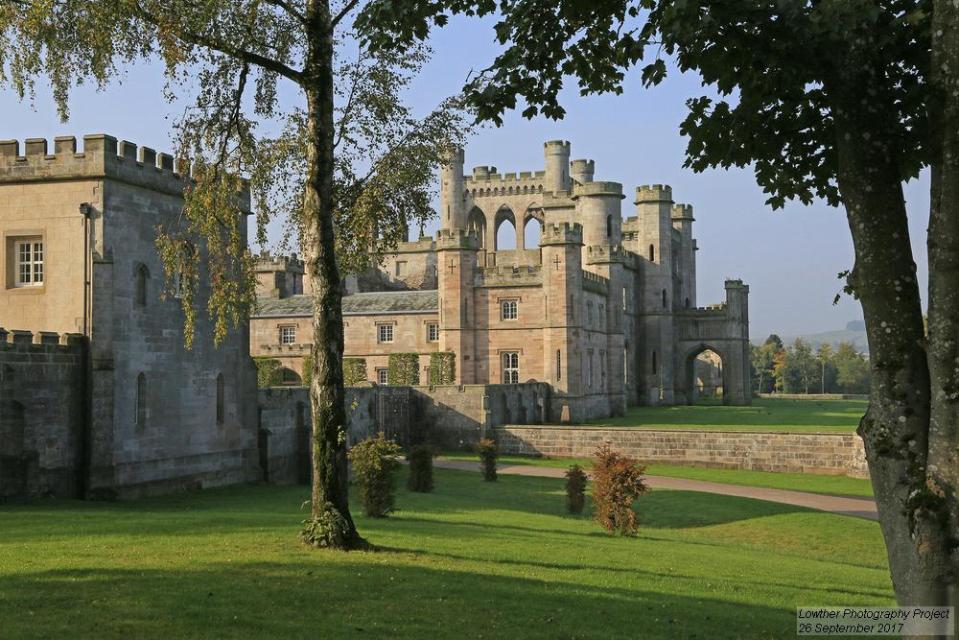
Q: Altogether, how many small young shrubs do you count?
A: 5